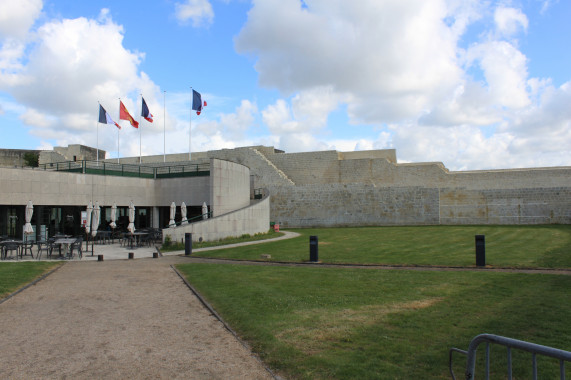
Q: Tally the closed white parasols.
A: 8